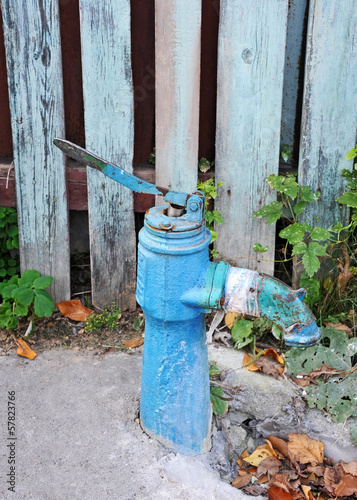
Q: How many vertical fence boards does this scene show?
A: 5